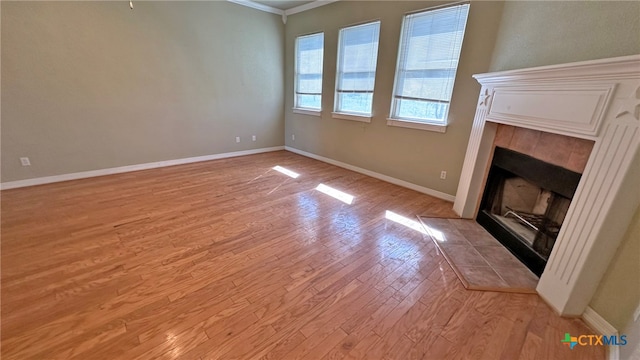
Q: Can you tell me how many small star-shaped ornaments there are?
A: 2